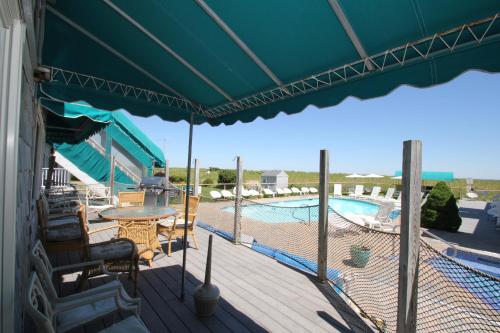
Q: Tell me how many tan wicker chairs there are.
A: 4